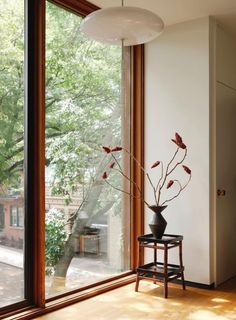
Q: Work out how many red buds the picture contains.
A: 9